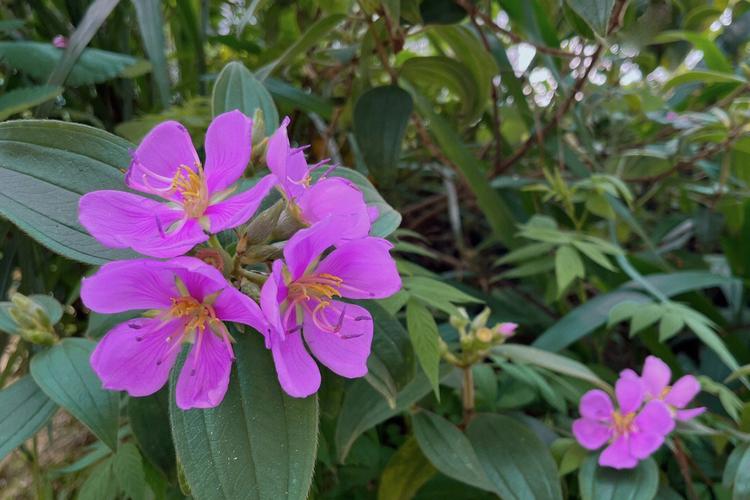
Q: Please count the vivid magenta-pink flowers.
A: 6